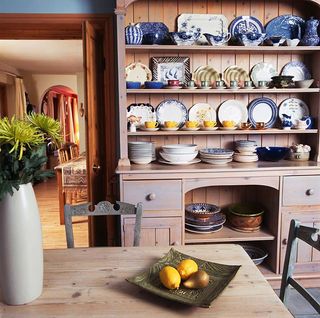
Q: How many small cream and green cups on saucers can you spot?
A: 6